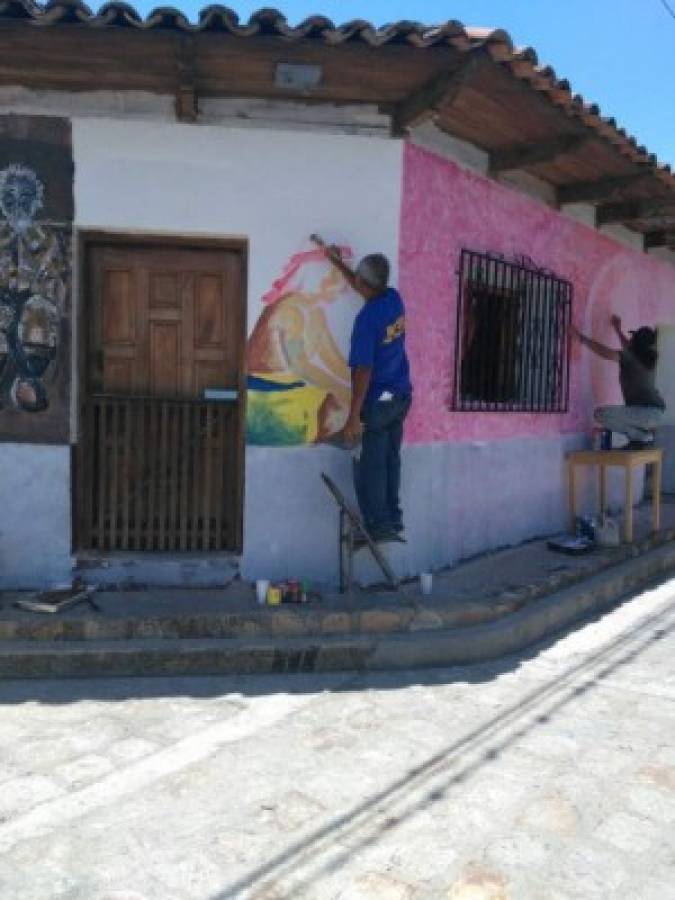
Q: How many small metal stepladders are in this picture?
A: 1